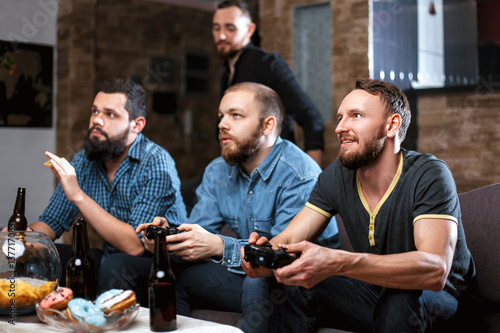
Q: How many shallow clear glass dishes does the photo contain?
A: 1